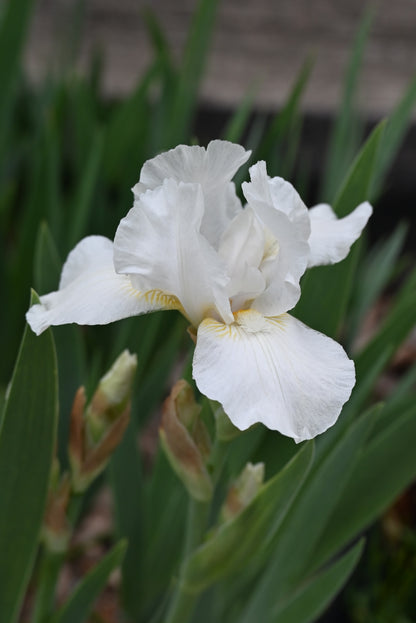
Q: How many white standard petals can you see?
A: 3